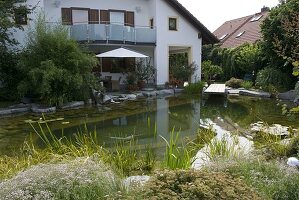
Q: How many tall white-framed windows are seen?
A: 2